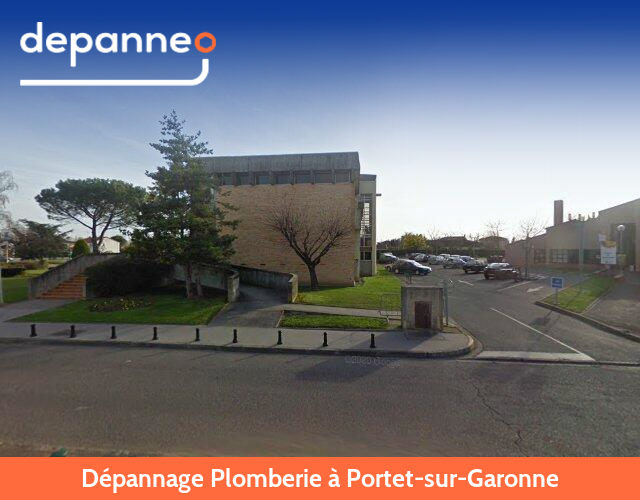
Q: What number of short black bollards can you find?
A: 9